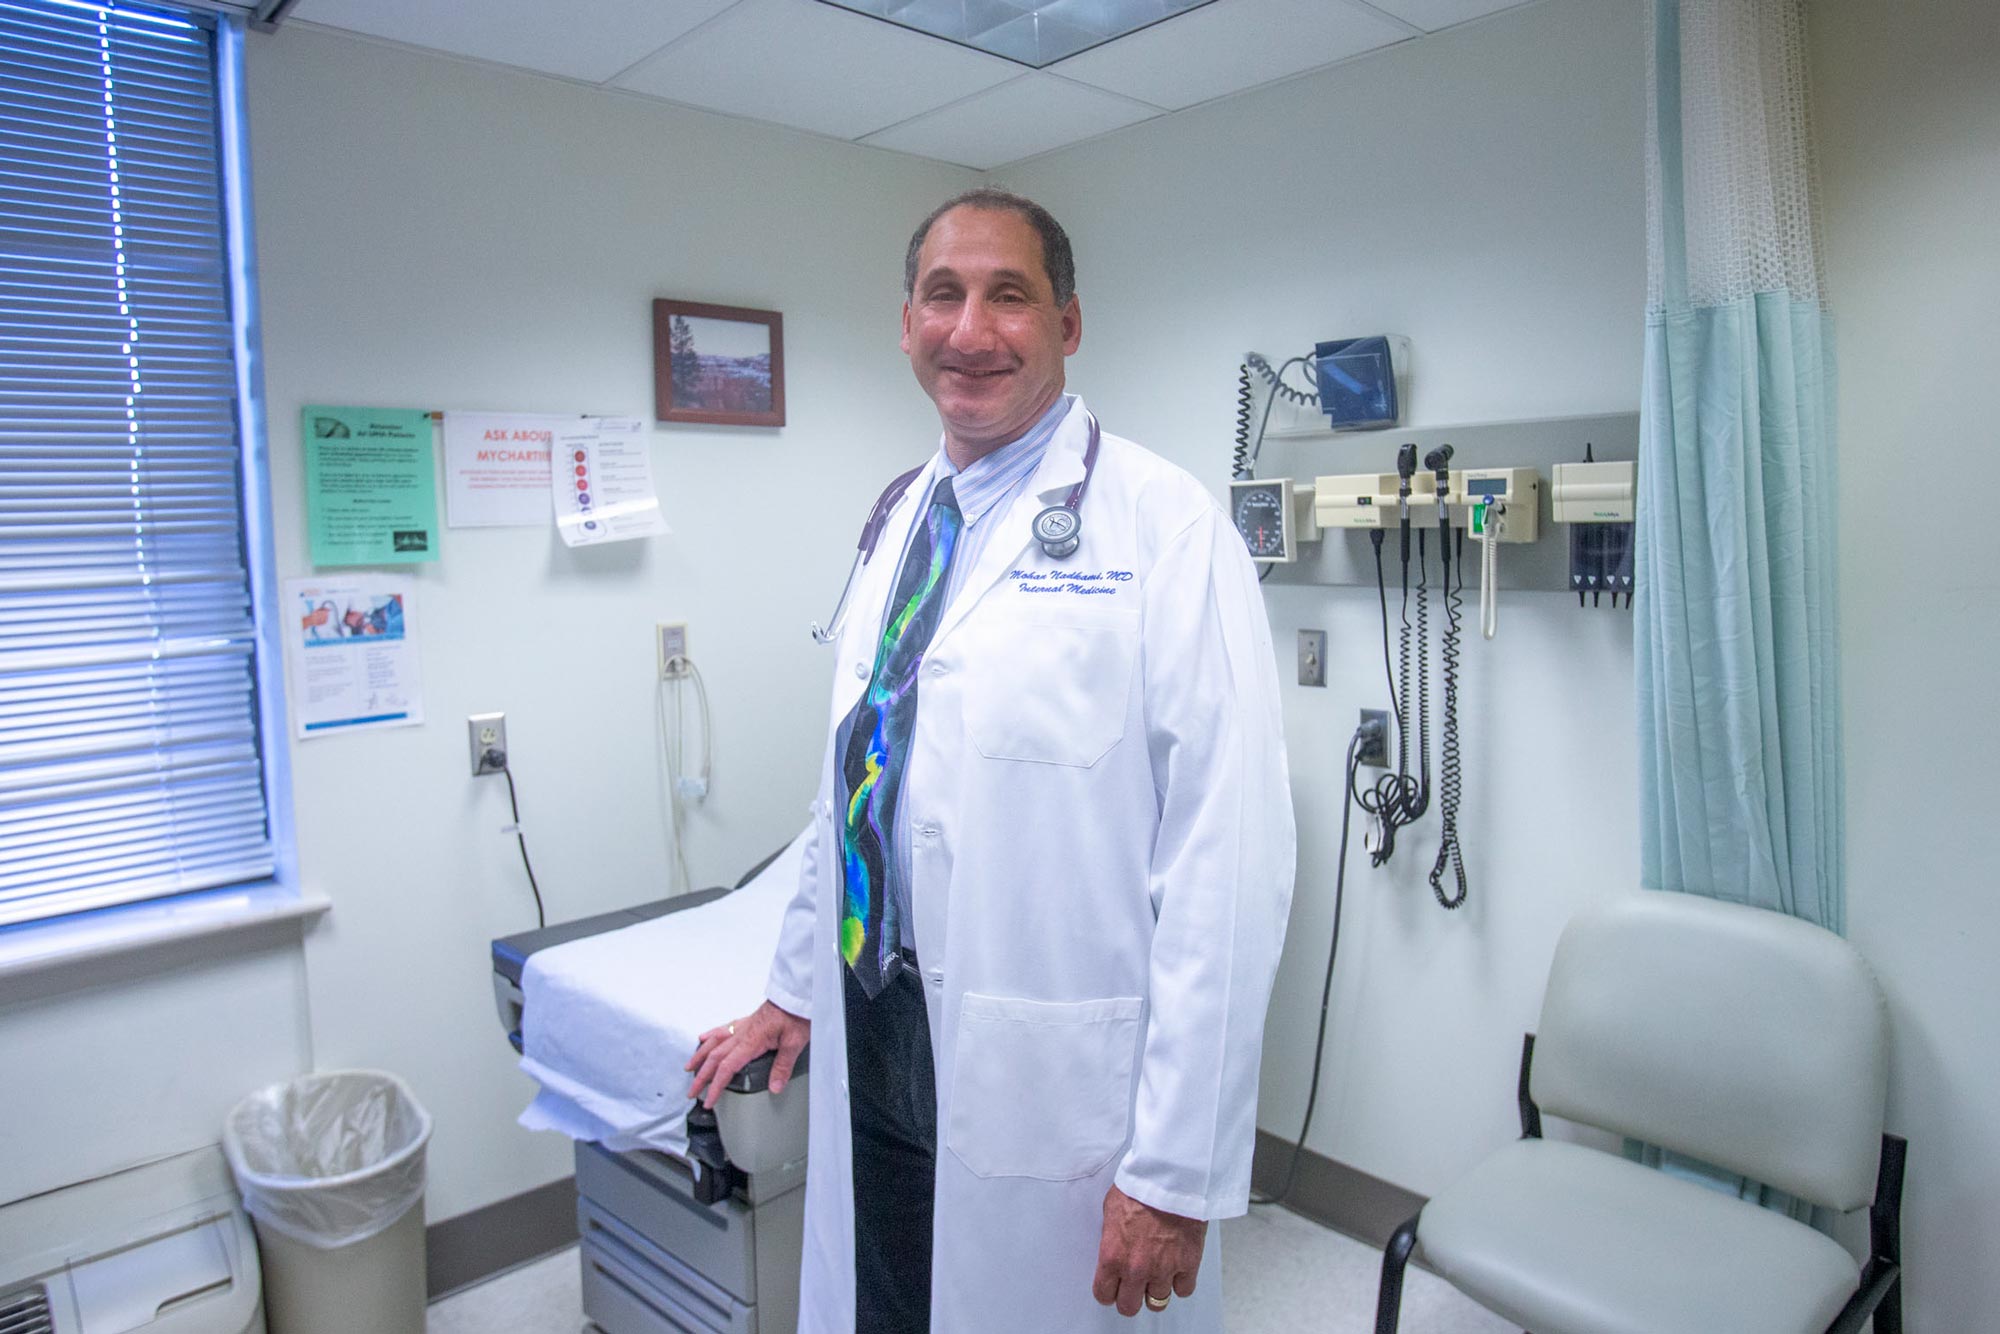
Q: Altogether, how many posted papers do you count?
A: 4